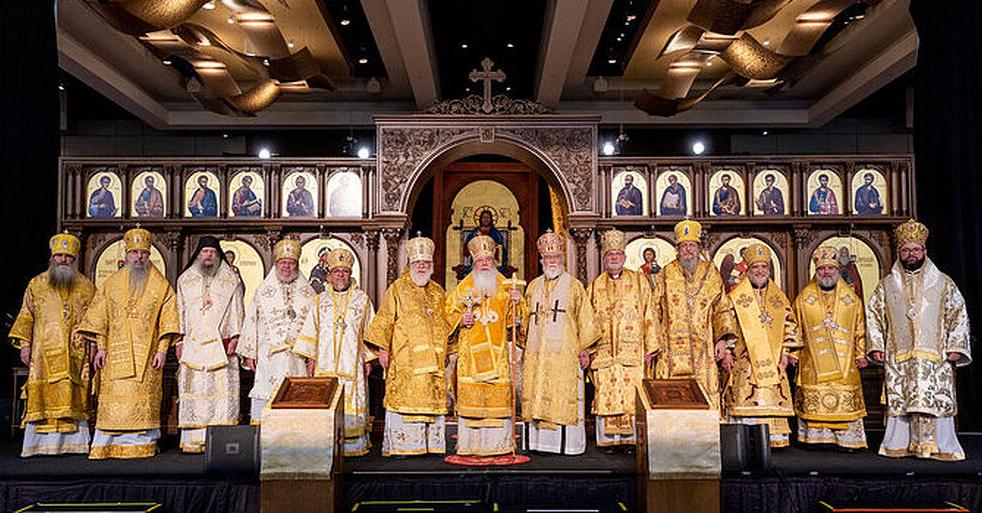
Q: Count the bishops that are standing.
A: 13